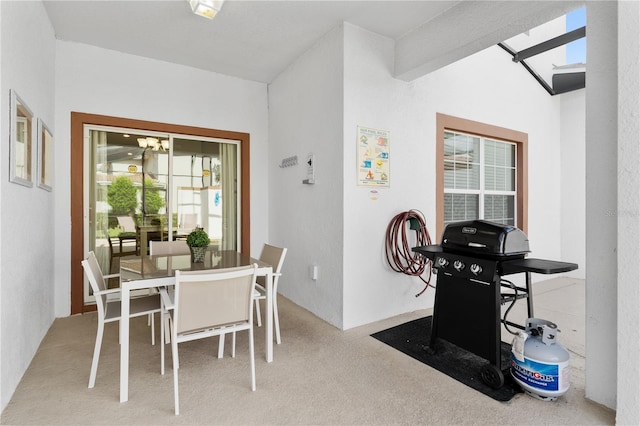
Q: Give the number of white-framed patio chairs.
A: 4